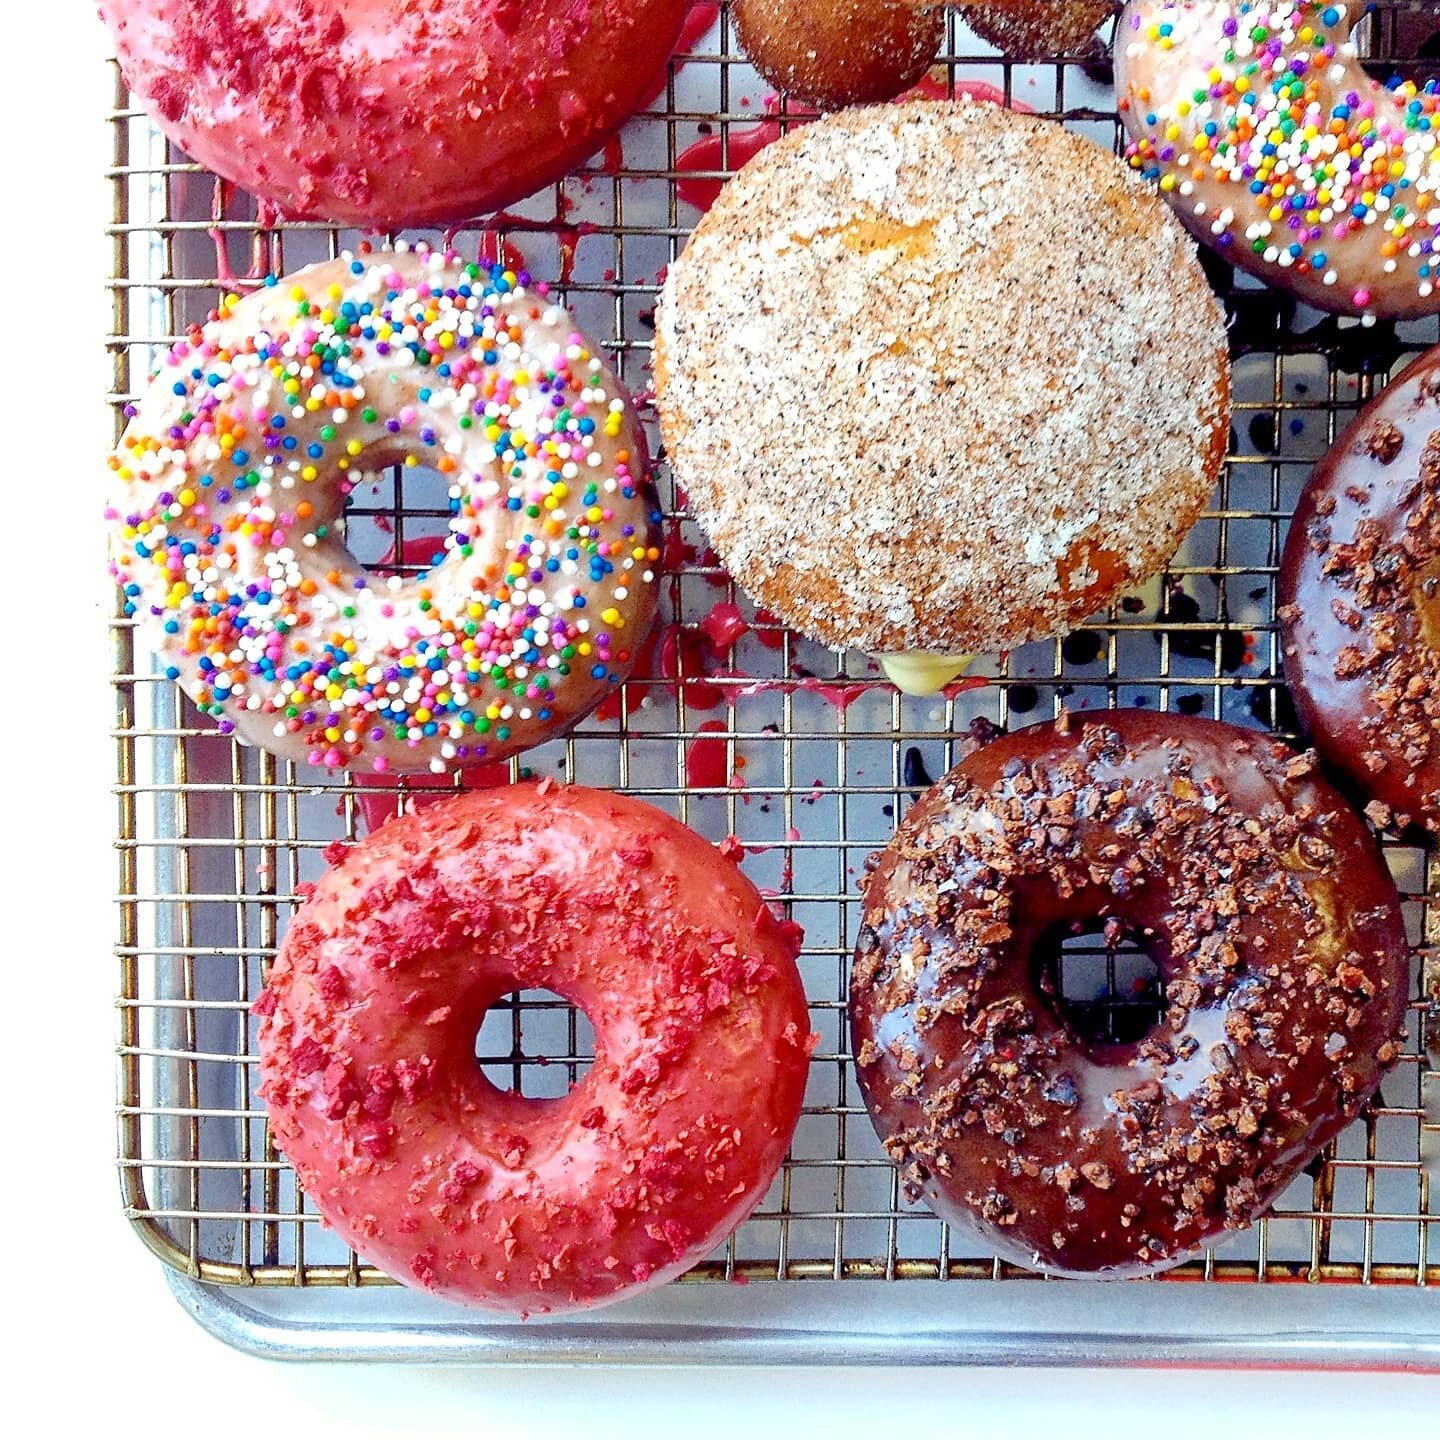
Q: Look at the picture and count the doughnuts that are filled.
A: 1